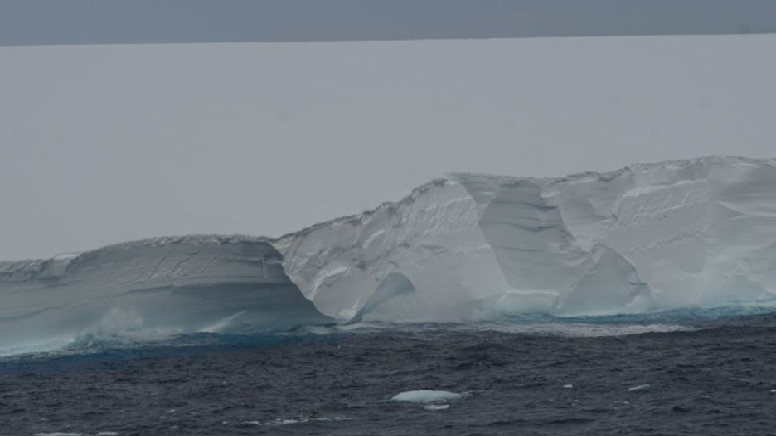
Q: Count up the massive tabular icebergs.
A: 1